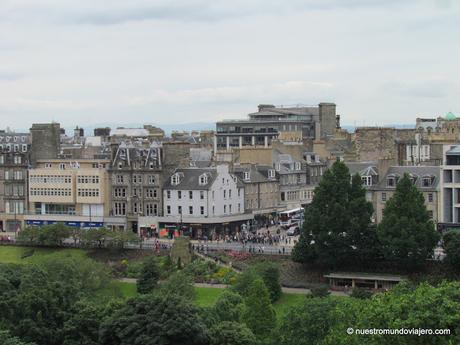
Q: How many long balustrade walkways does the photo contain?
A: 1